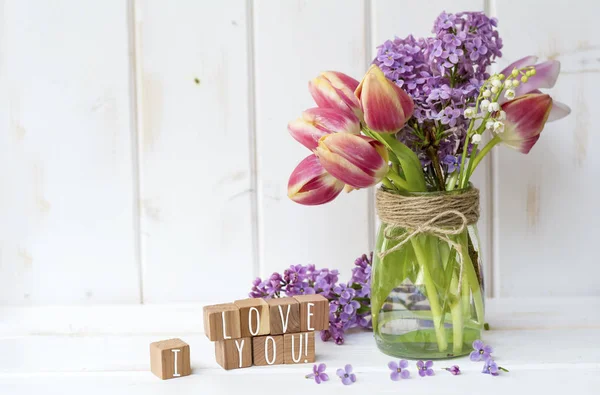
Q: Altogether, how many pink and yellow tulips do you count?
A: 6